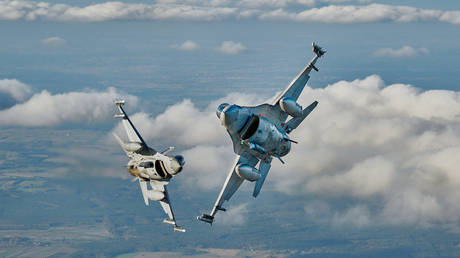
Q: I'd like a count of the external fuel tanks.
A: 4